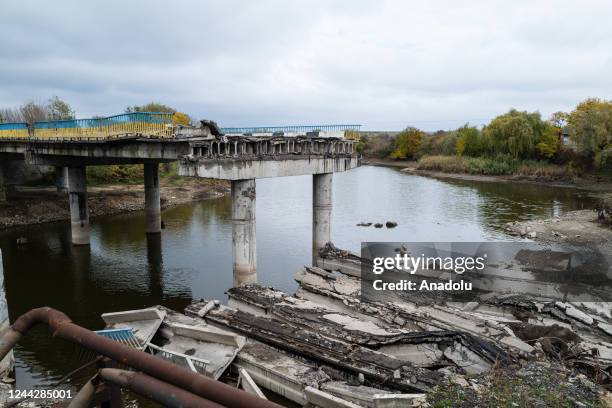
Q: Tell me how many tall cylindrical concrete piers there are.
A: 4